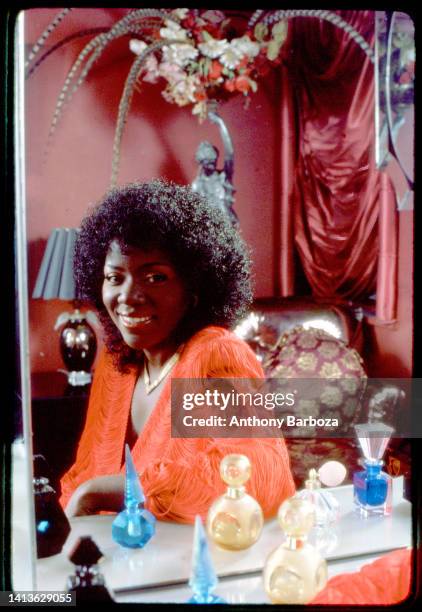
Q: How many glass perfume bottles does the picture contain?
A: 8